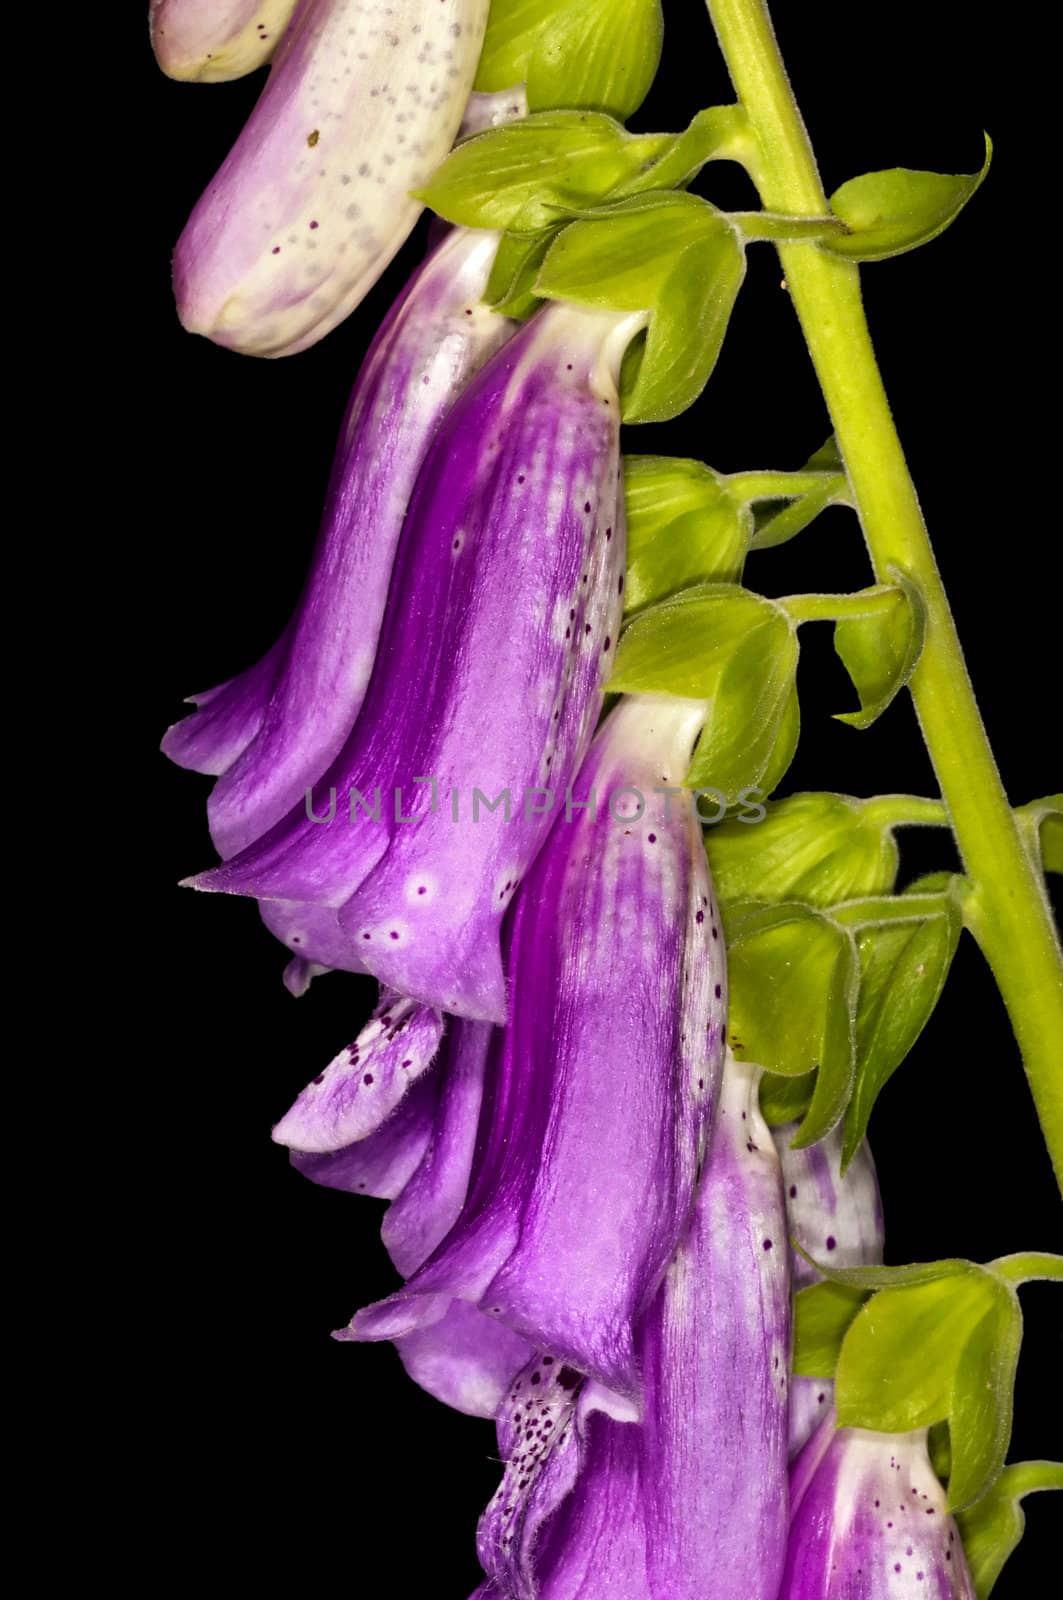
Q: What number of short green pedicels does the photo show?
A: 8